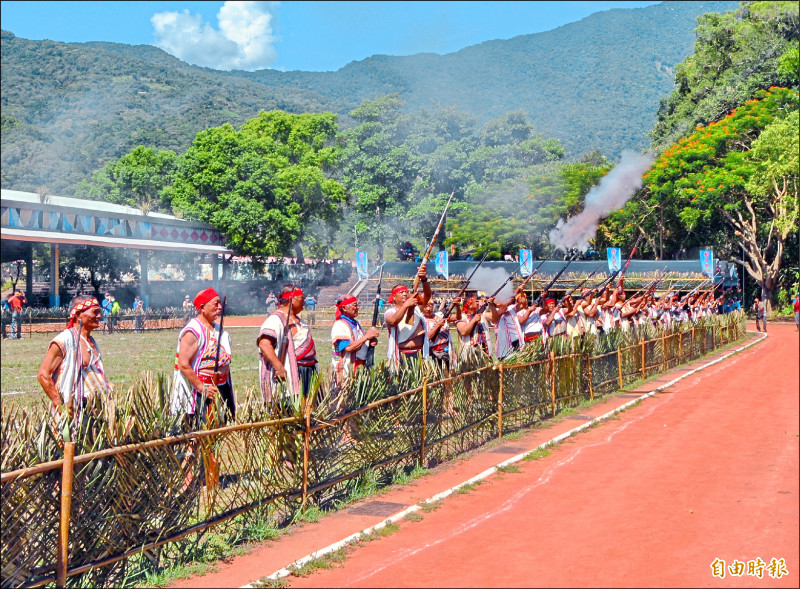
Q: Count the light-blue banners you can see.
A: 5